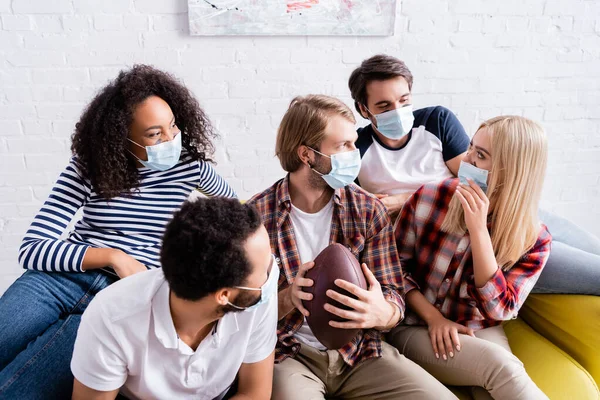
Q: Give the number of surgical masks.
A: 5